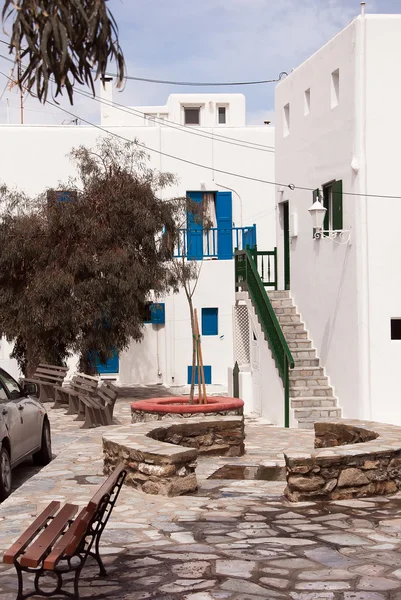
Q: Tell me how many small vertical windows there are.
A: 3